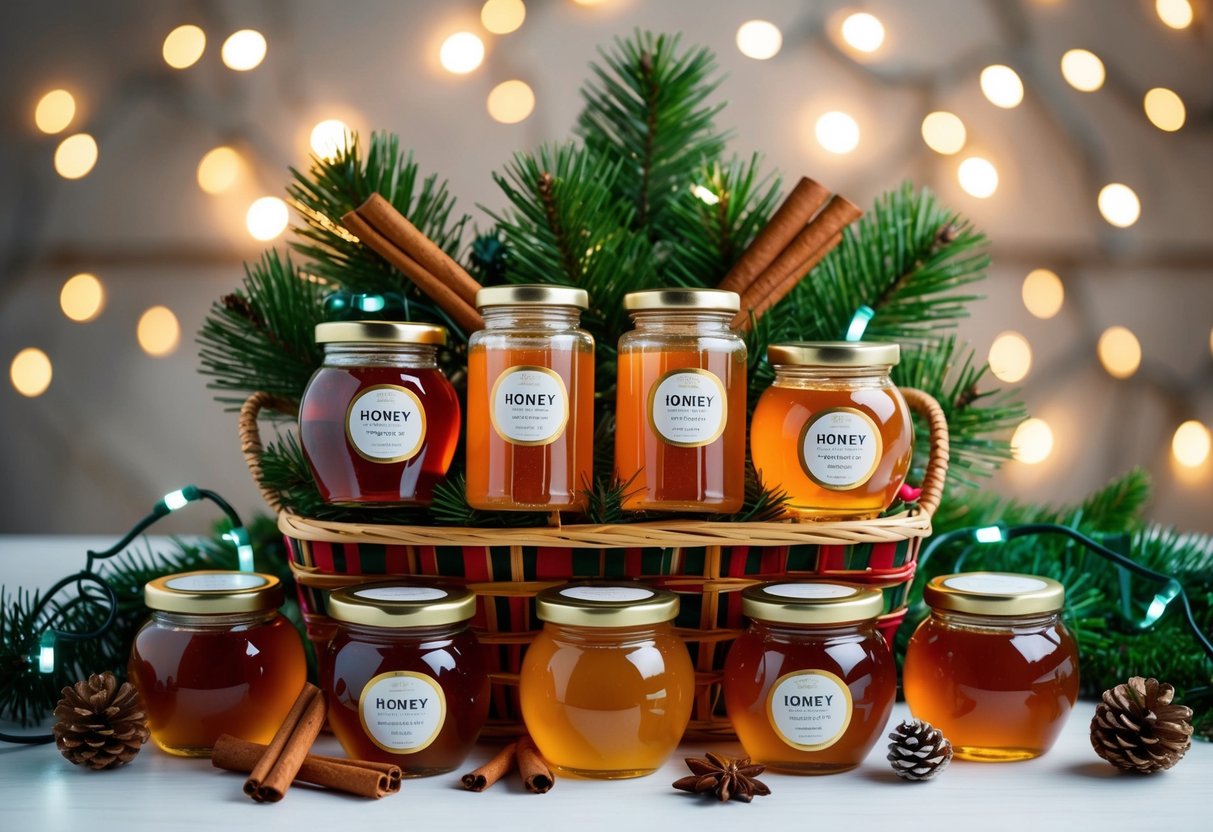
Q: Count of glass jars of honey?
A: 9